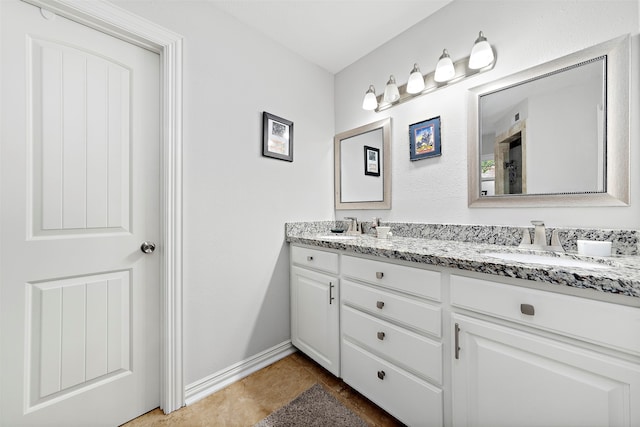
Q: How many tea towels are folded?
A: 0